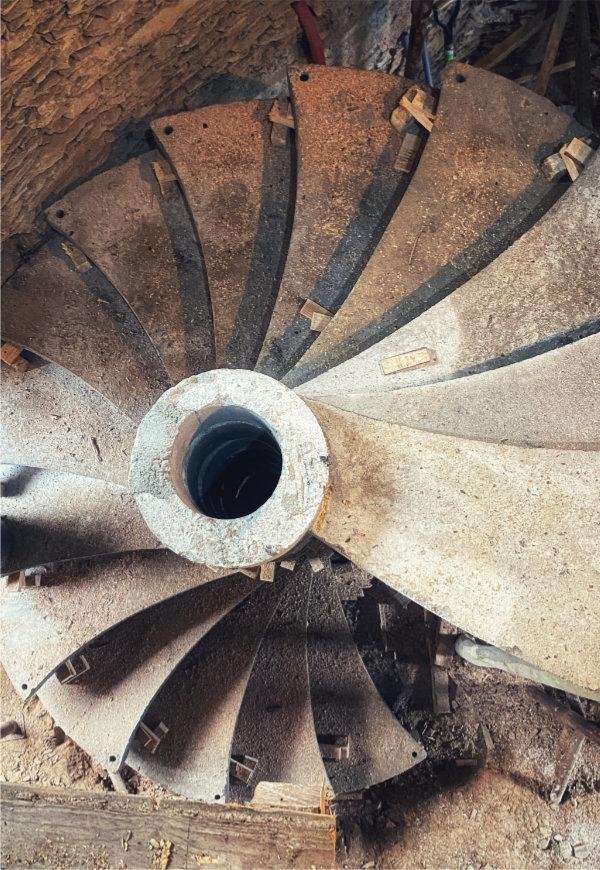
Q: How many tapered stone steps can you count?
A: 15